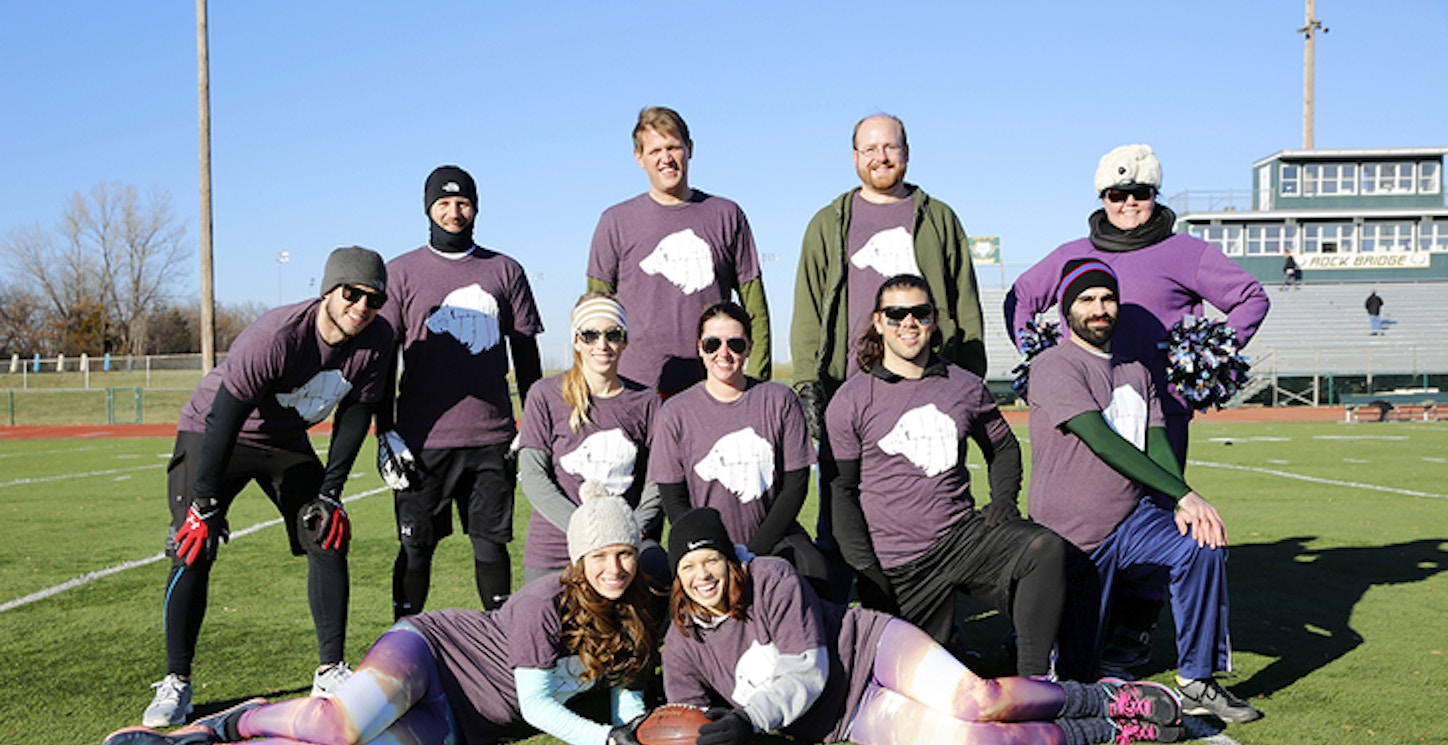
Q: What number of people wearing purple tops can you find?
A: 11